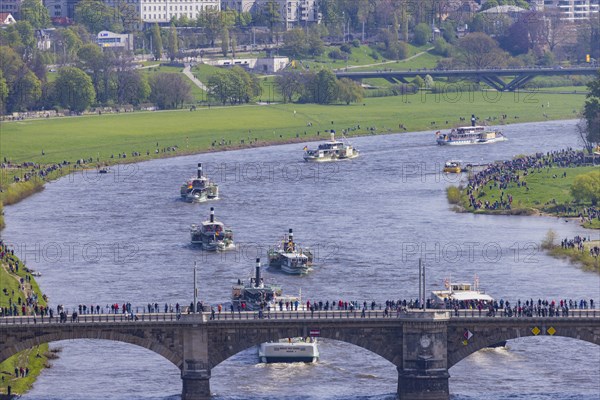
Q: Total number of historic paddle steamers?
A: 6